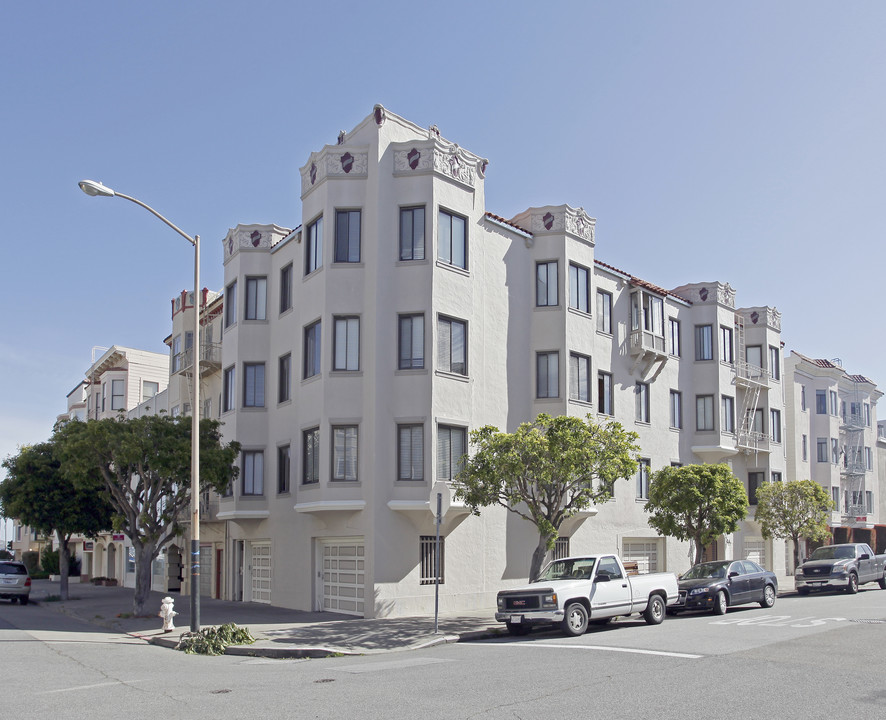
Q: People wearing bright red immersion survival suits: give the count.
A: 0